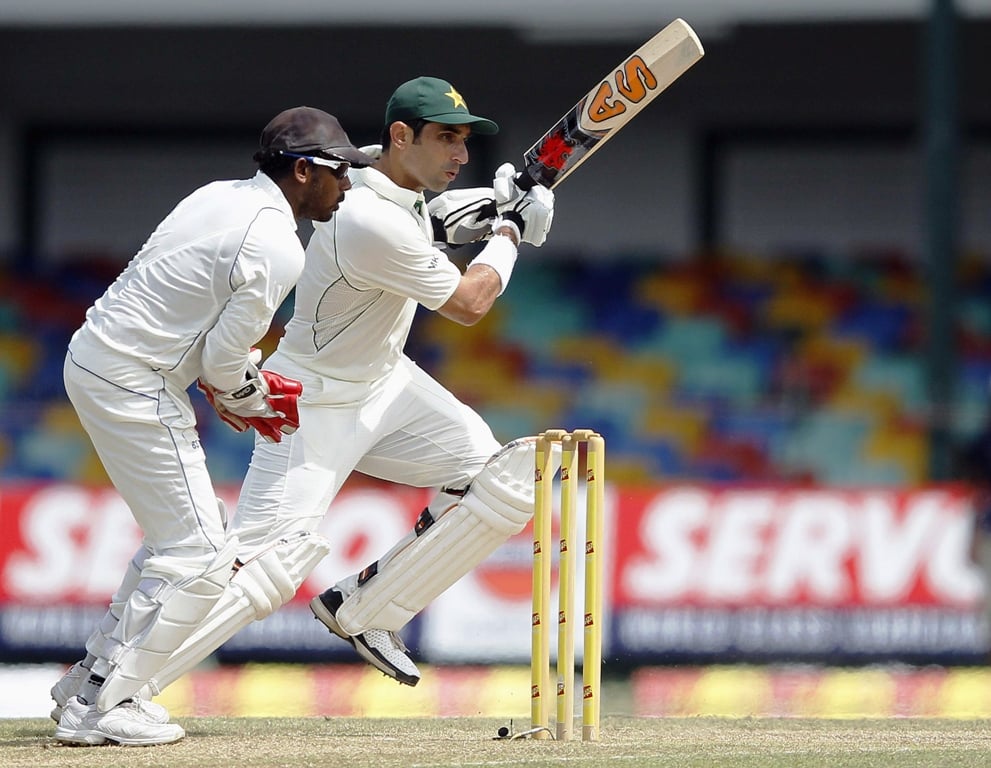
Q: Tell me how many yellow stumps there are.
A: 3